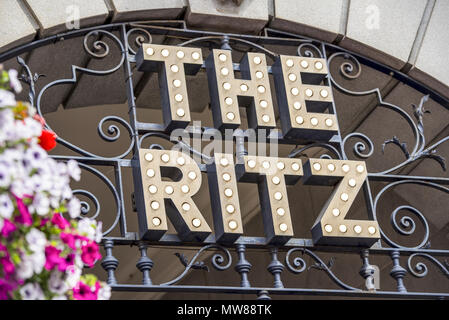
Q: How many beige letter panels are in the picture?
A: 7